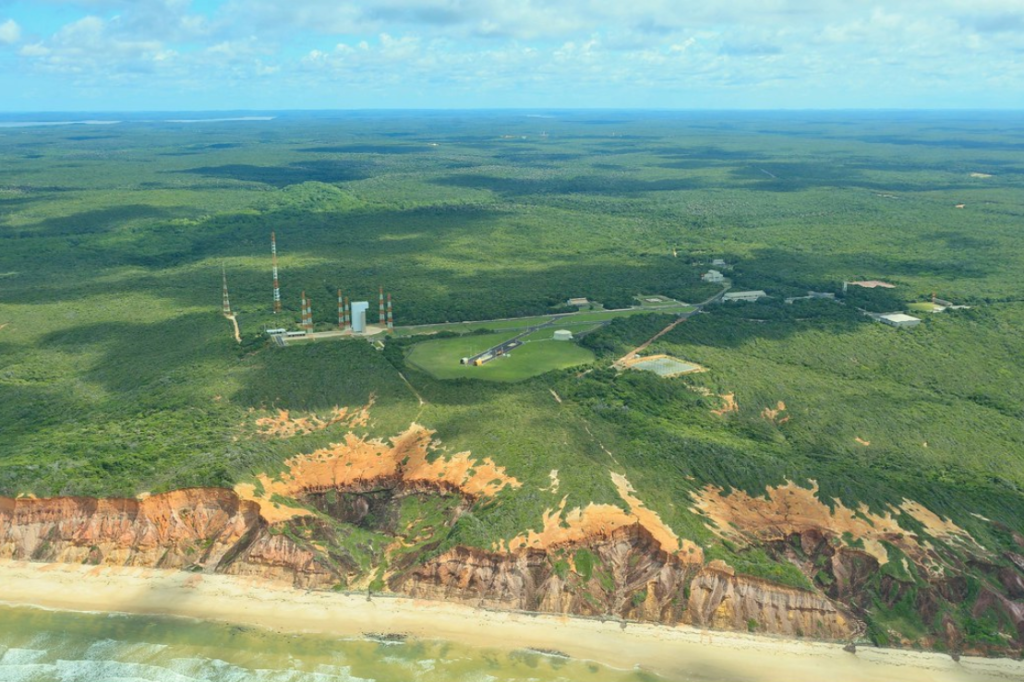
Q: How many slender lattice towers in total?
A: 8